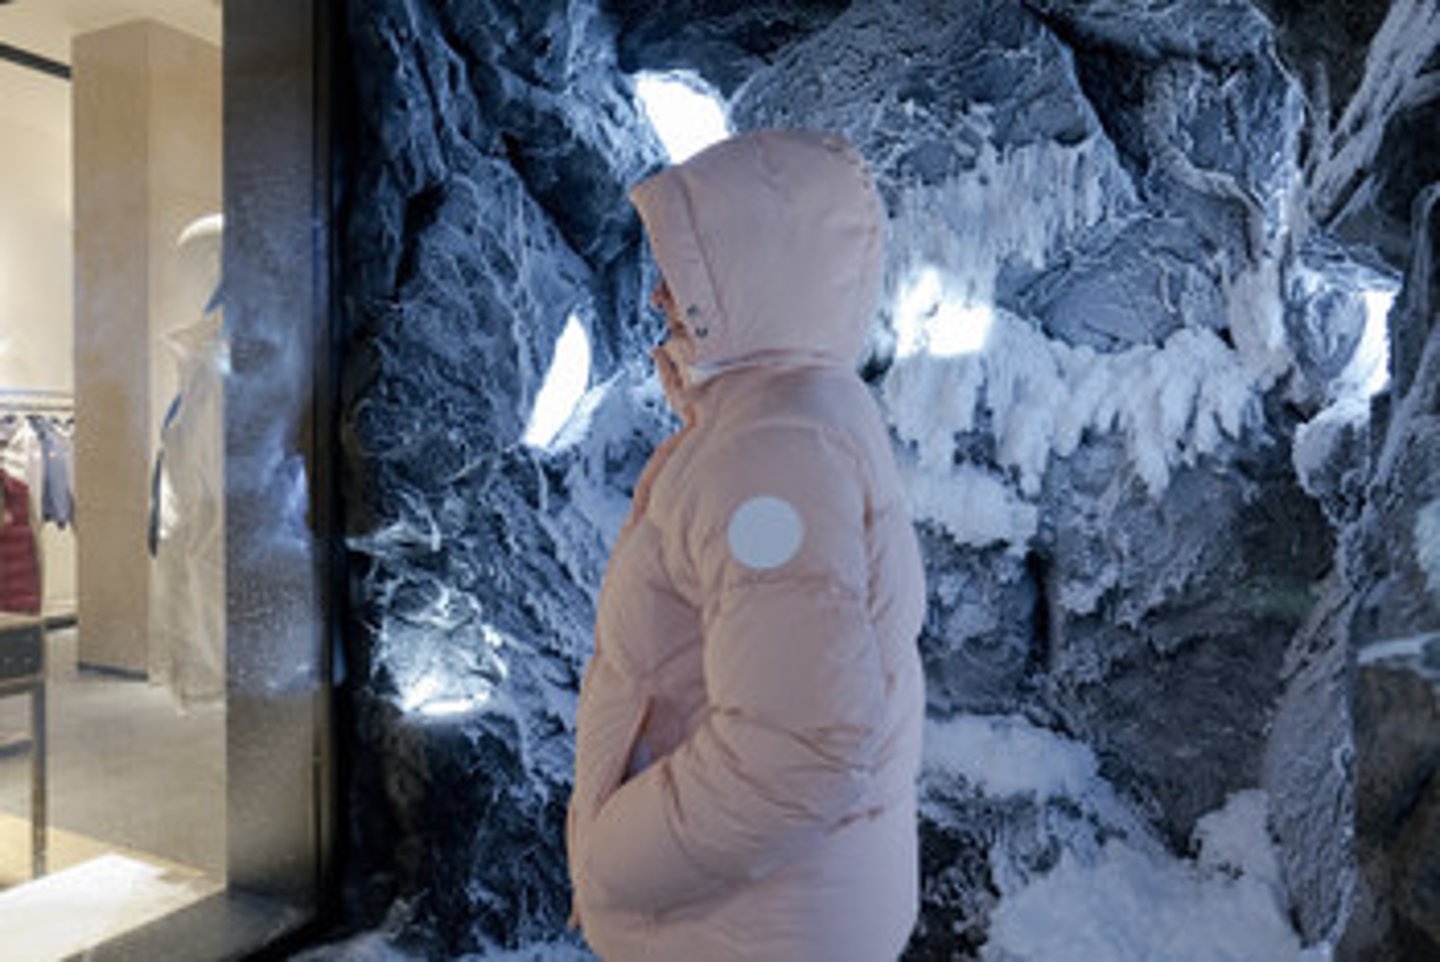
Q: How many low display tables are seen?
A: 1